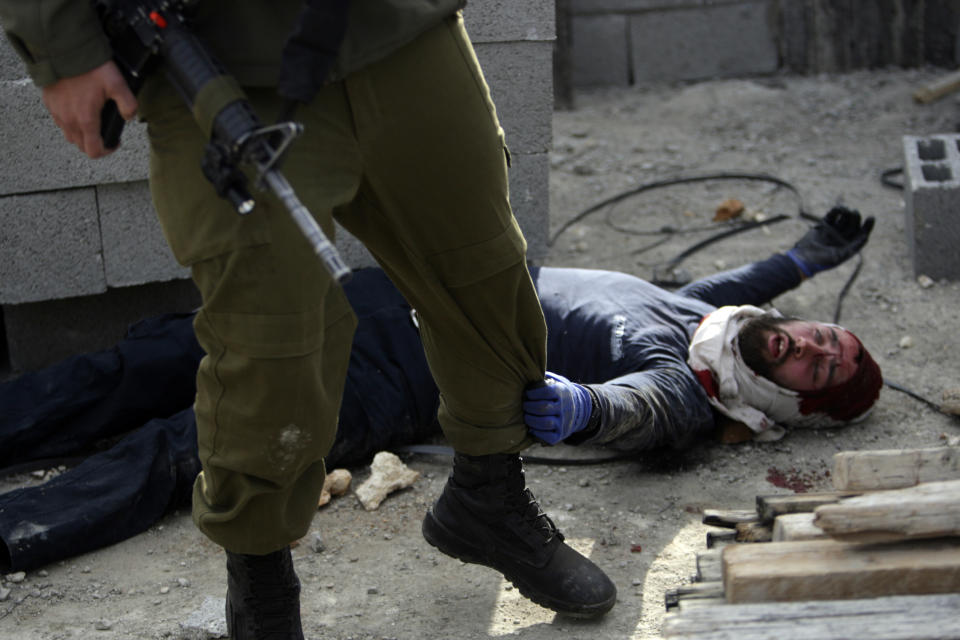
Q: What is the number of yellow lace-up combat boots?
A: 0